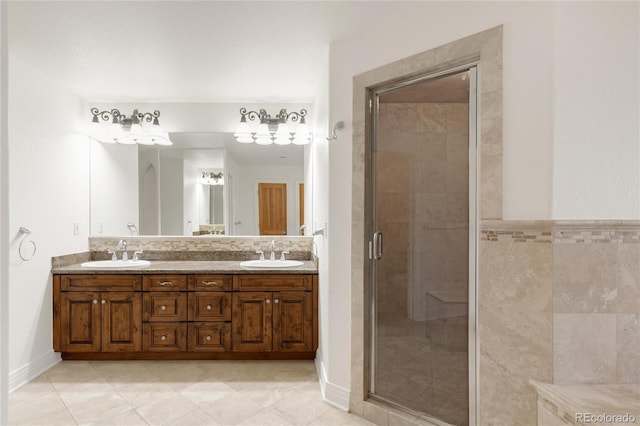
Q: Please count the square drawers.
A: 4